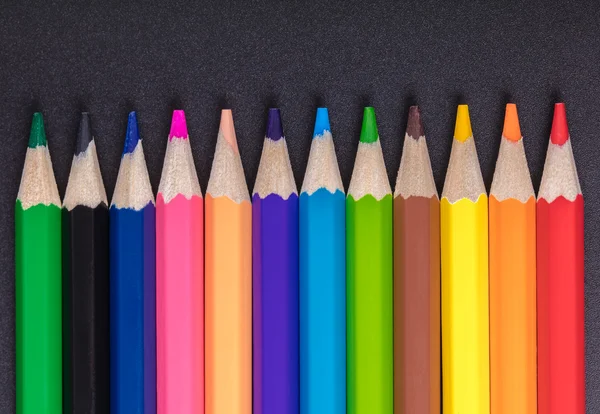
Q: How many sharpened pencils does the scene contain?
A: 12